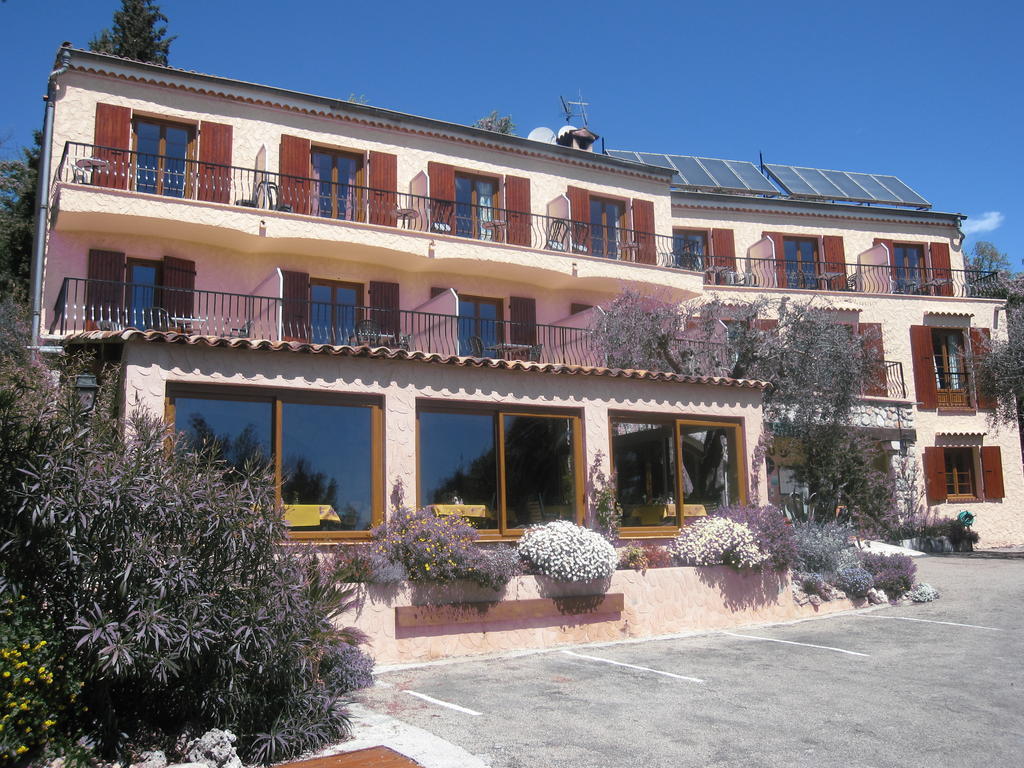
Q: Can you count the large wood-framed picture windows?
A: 3